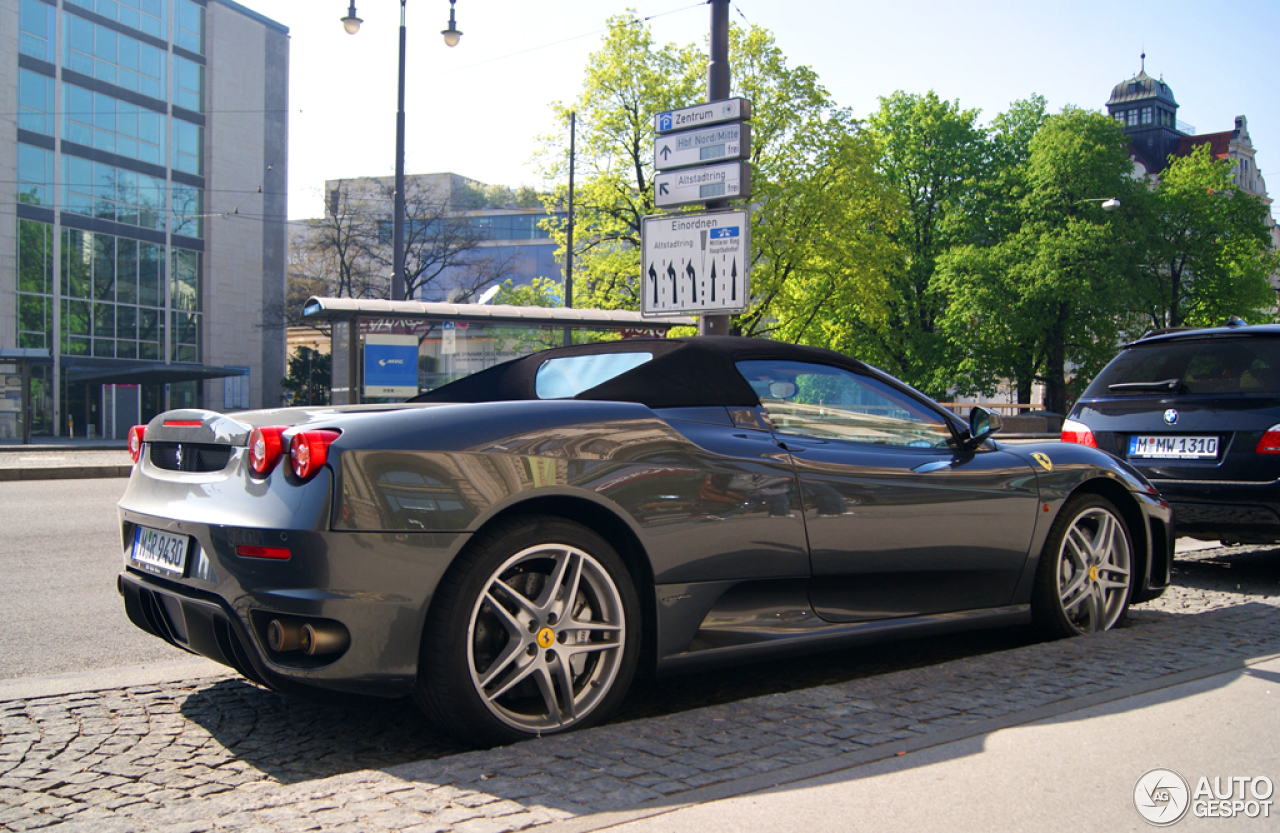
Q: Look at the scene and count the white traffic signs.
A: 4